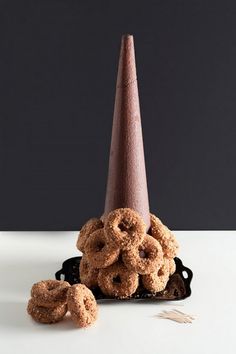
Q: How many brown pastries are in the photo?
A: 12